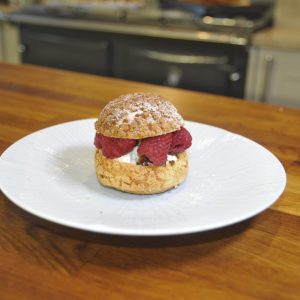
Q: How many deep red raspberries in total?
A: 4